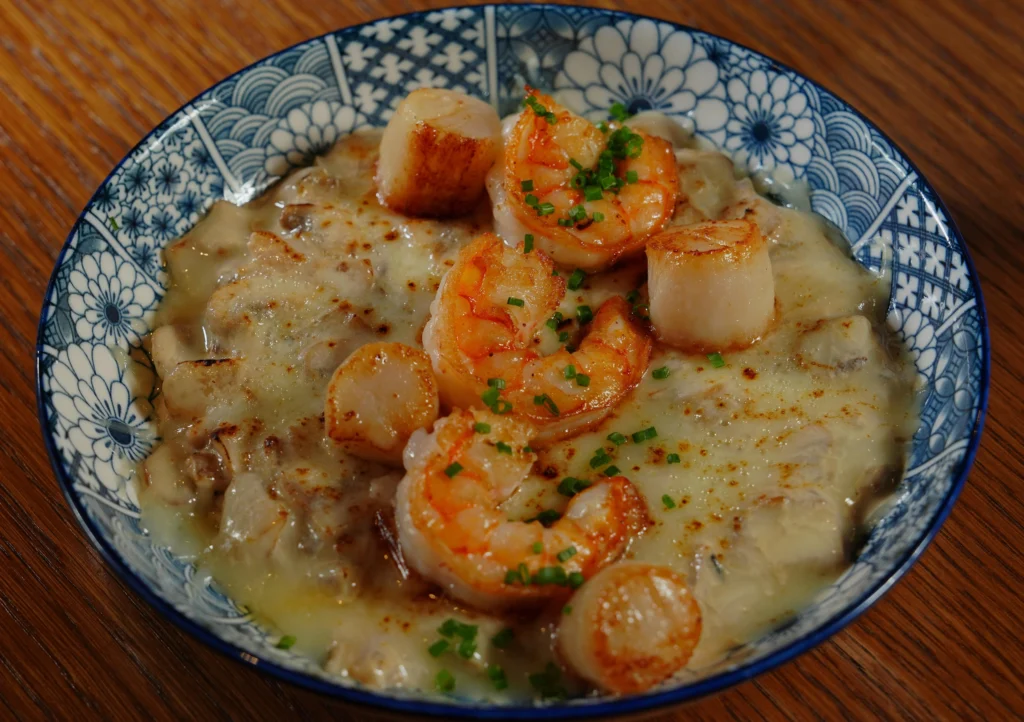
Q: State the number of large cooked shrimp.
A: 3